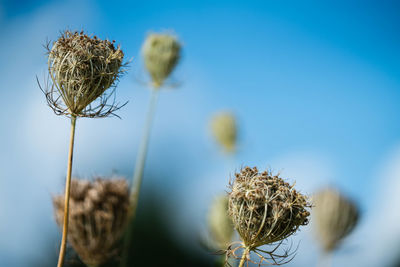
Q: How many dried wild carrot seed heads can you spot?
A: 7